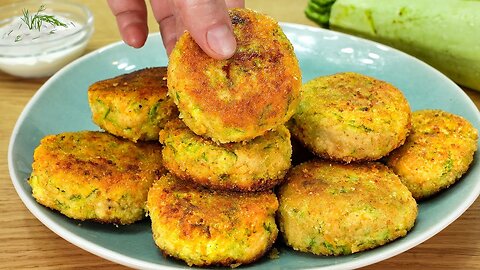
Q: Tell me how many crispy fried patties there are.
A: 8